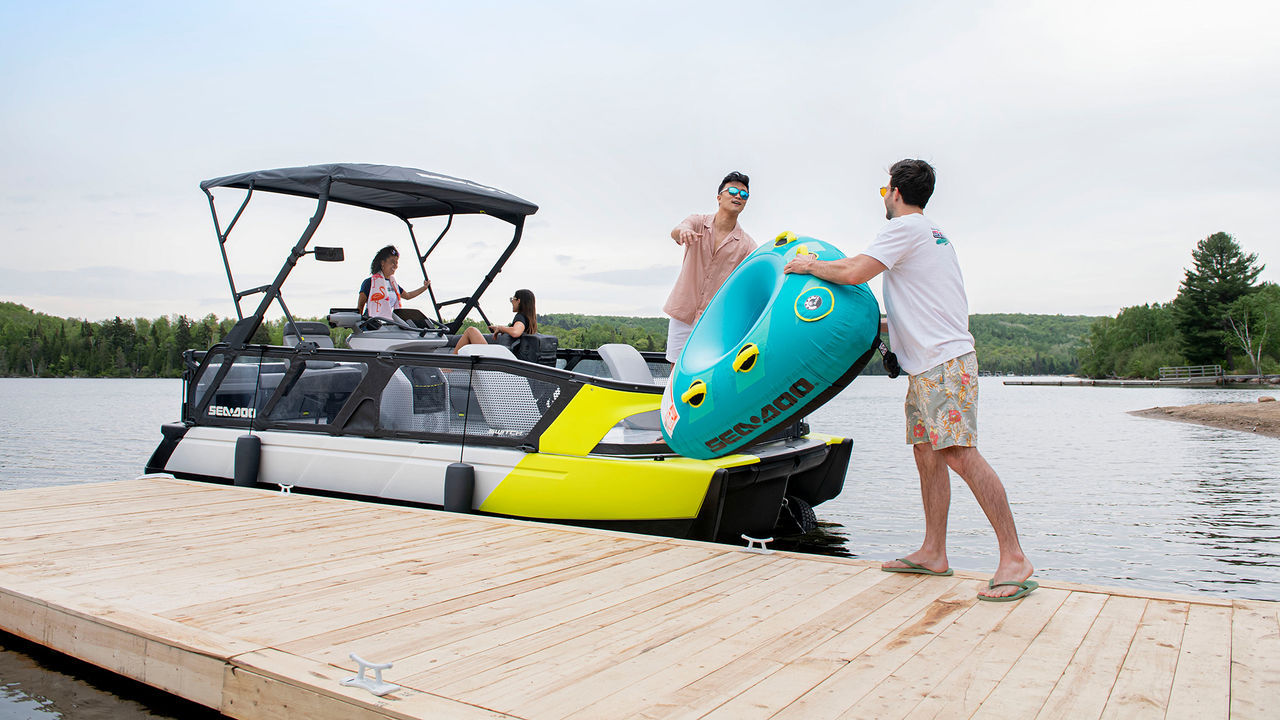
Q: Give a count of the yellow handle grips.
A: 4